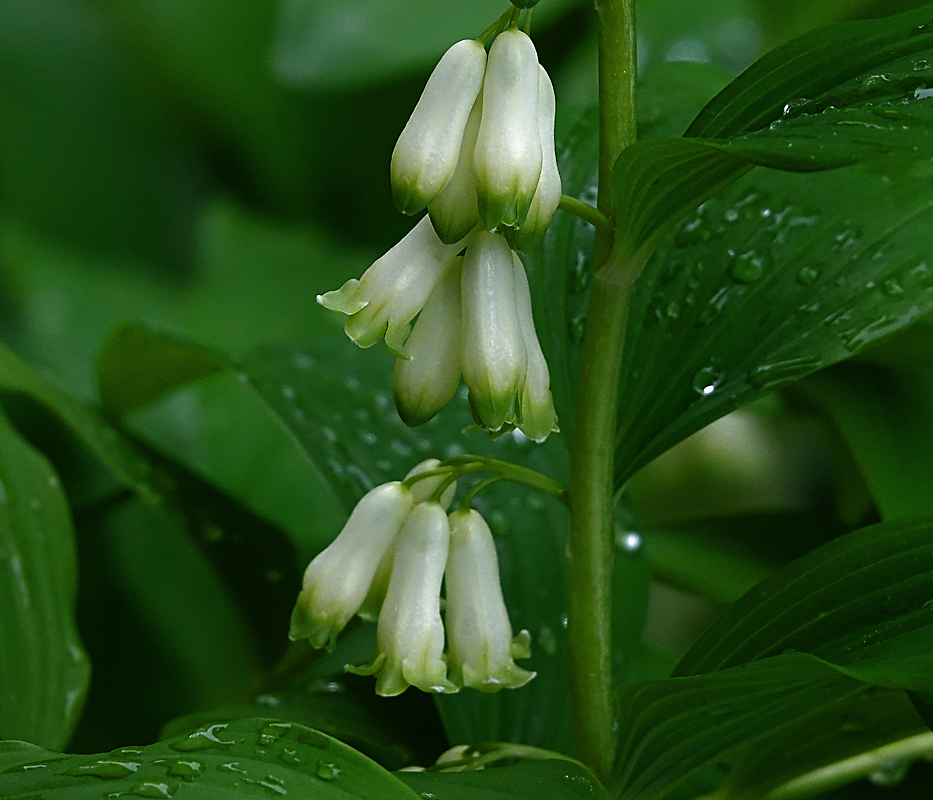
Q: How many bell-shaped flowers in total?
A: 12